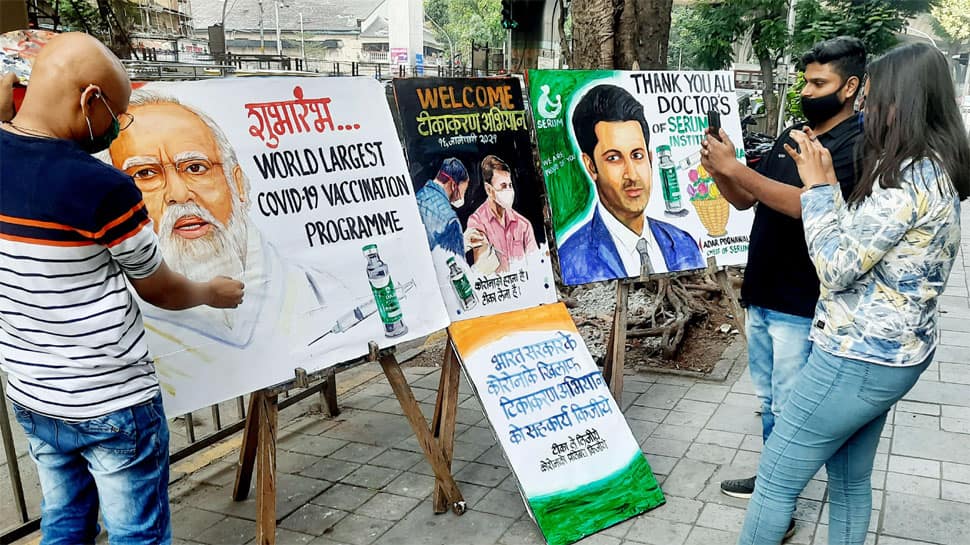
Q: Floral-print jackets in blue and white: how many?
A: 1